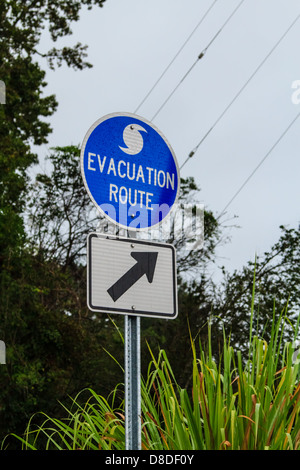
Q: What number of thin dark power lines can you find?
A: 4